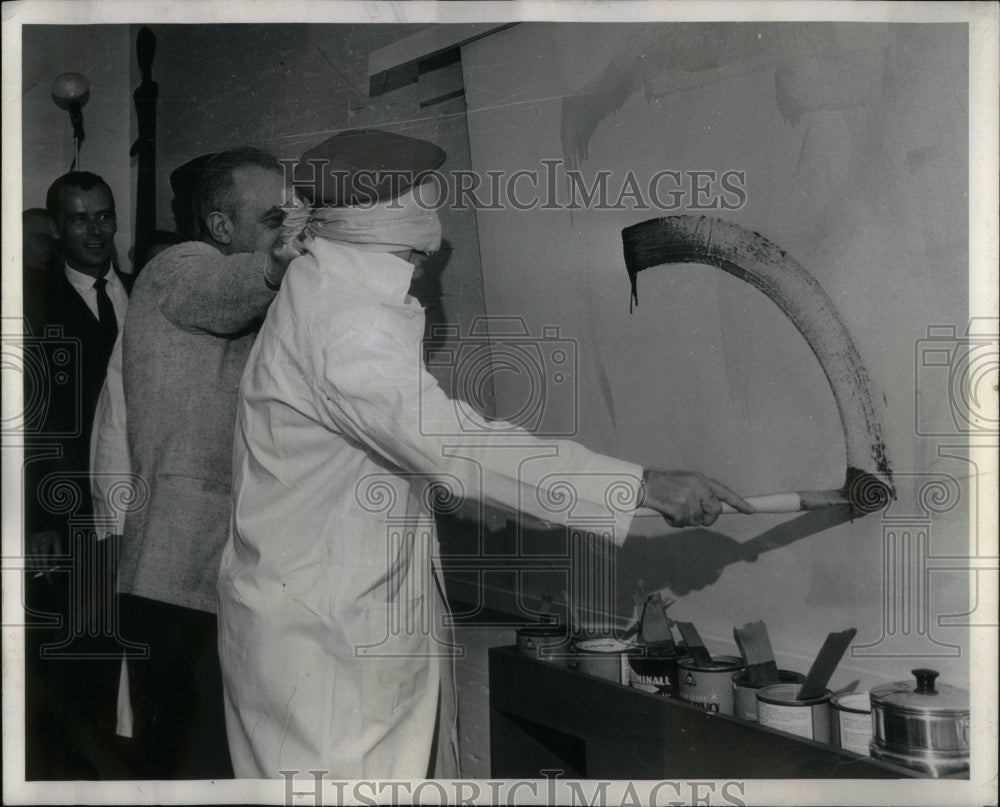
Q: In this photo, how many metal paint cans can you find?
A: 7